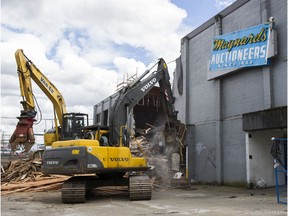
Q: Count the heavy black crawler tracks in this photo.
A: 2